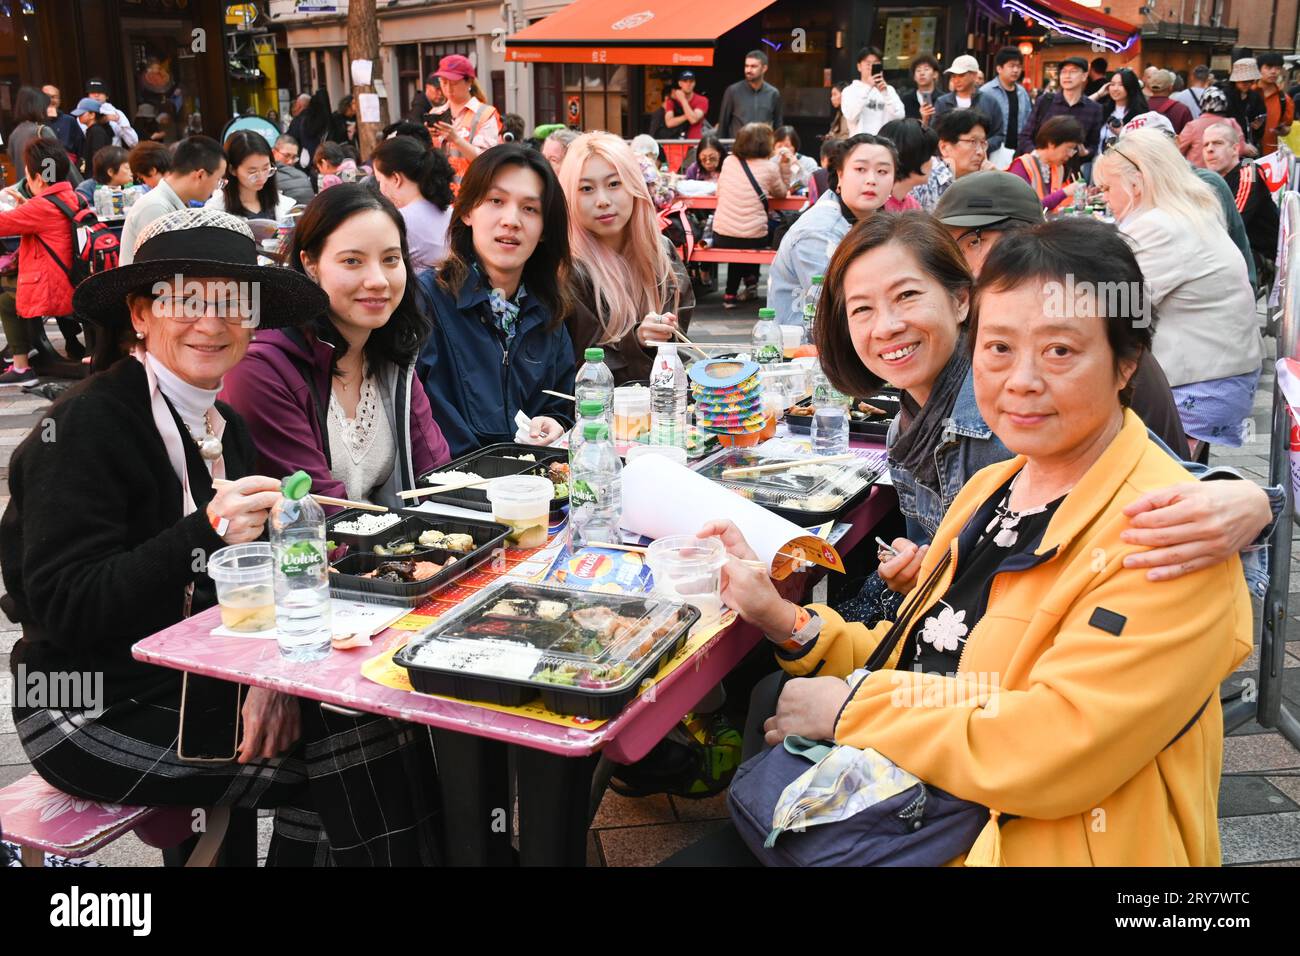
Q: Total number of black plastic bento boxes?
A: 5